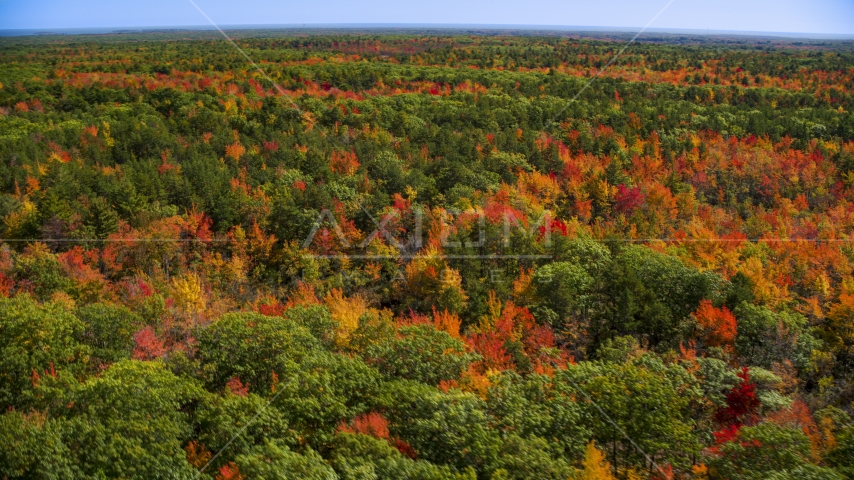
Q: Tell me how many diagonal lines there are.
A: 4